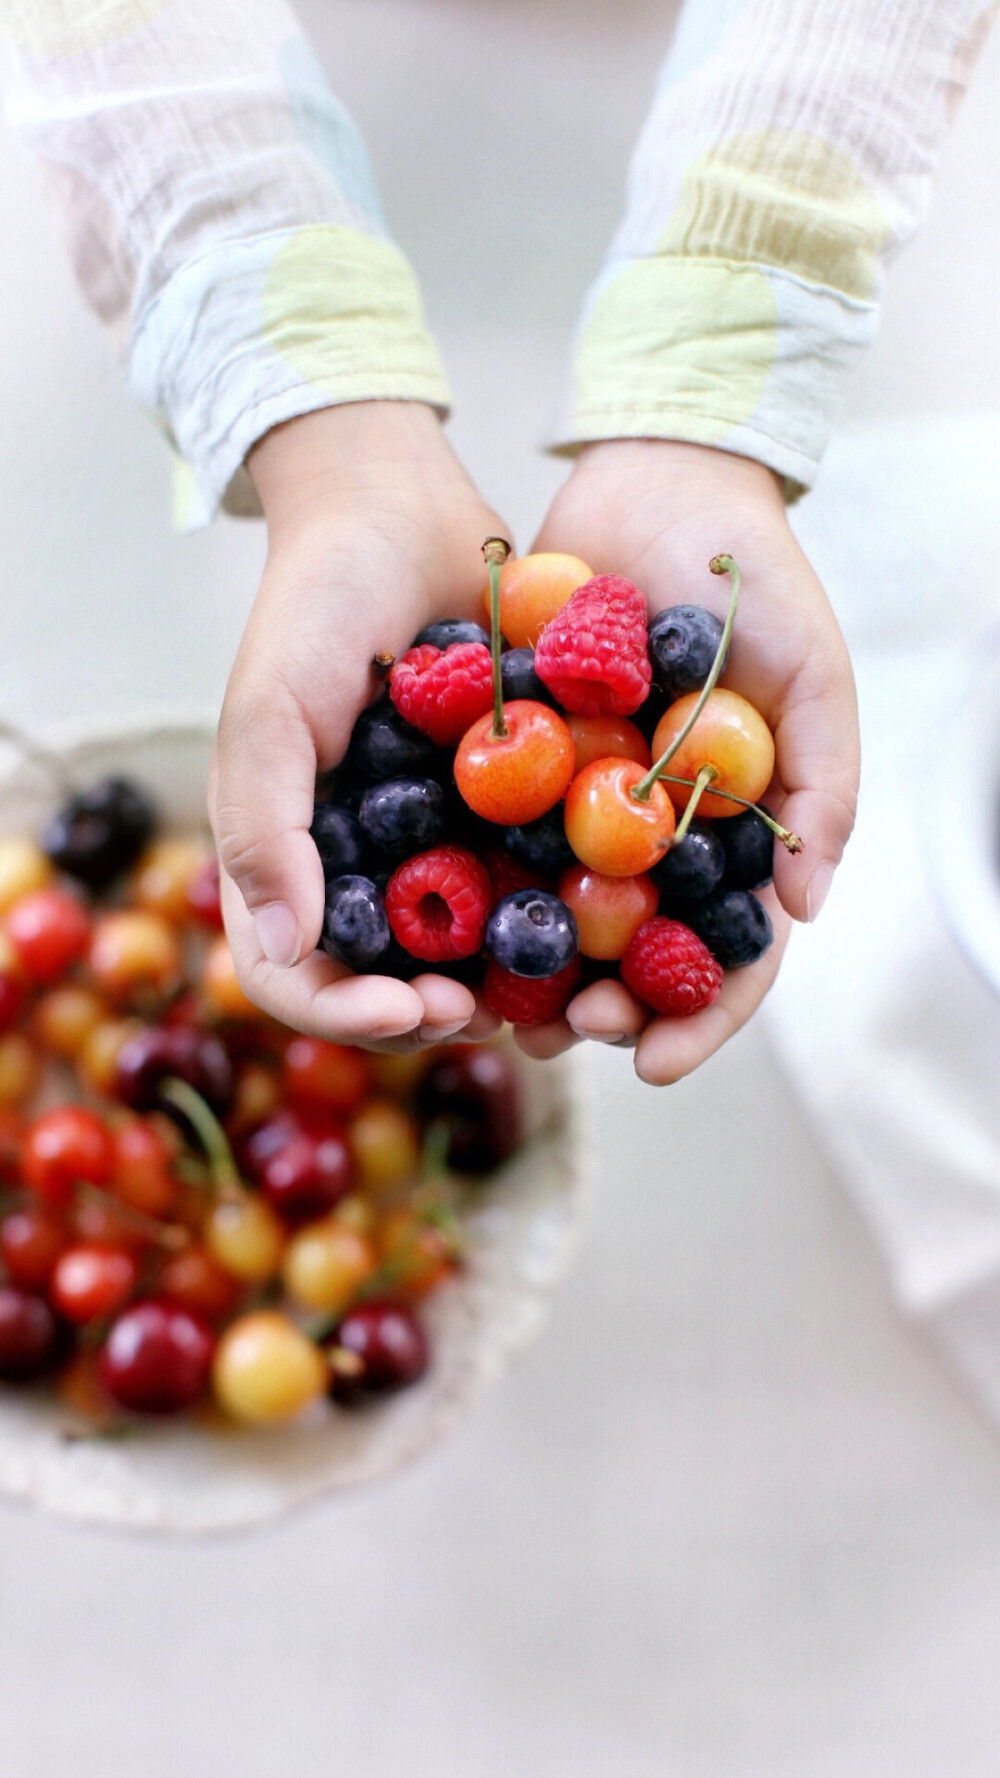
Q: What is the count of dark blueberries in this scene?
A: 12